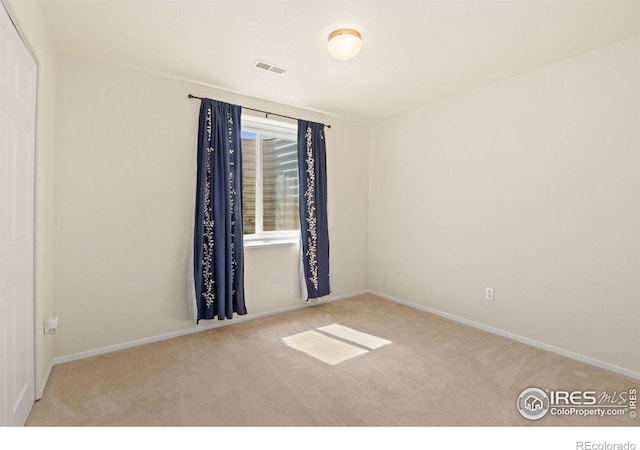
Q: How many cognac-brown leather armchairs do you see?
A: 0